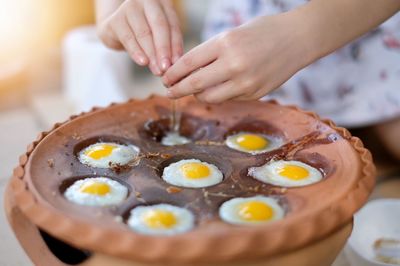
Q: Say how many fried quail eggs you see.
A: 7